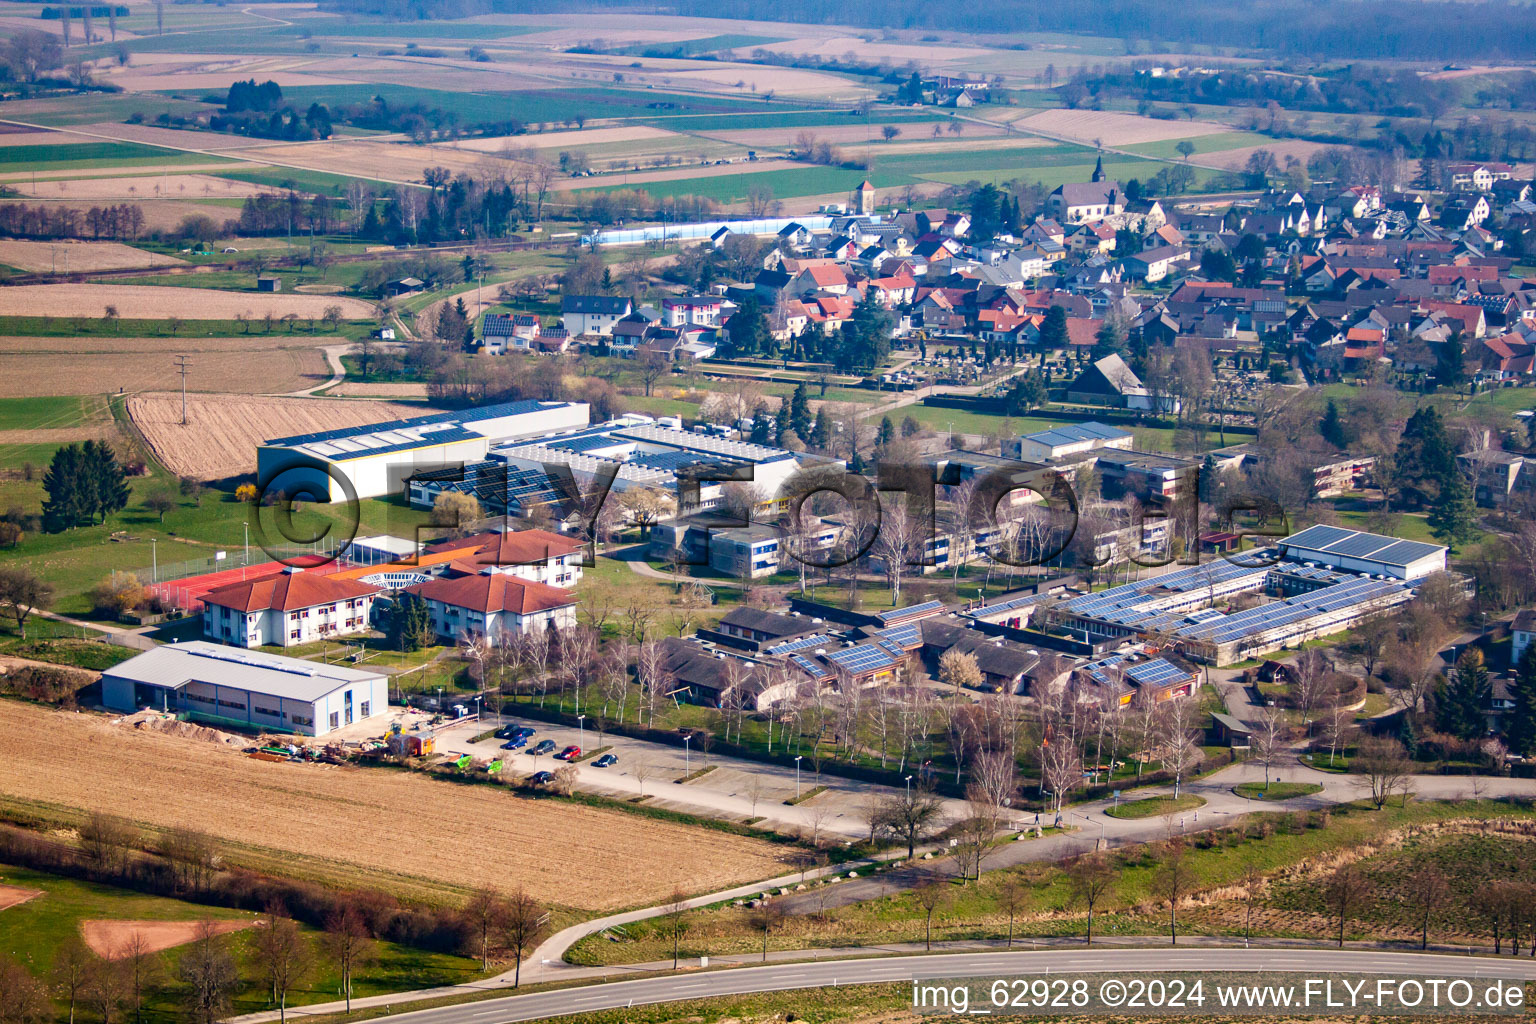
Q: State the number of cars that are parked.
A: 7